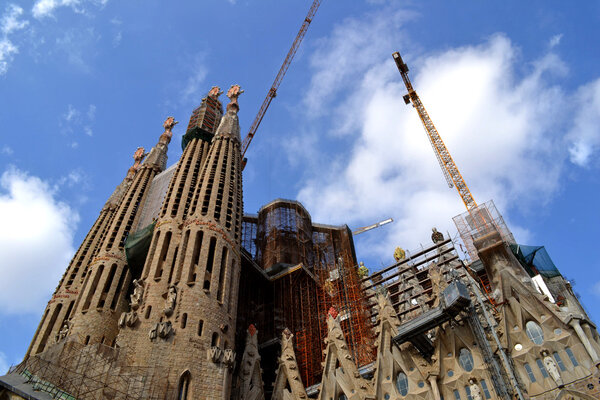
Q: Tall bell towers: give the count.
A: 4